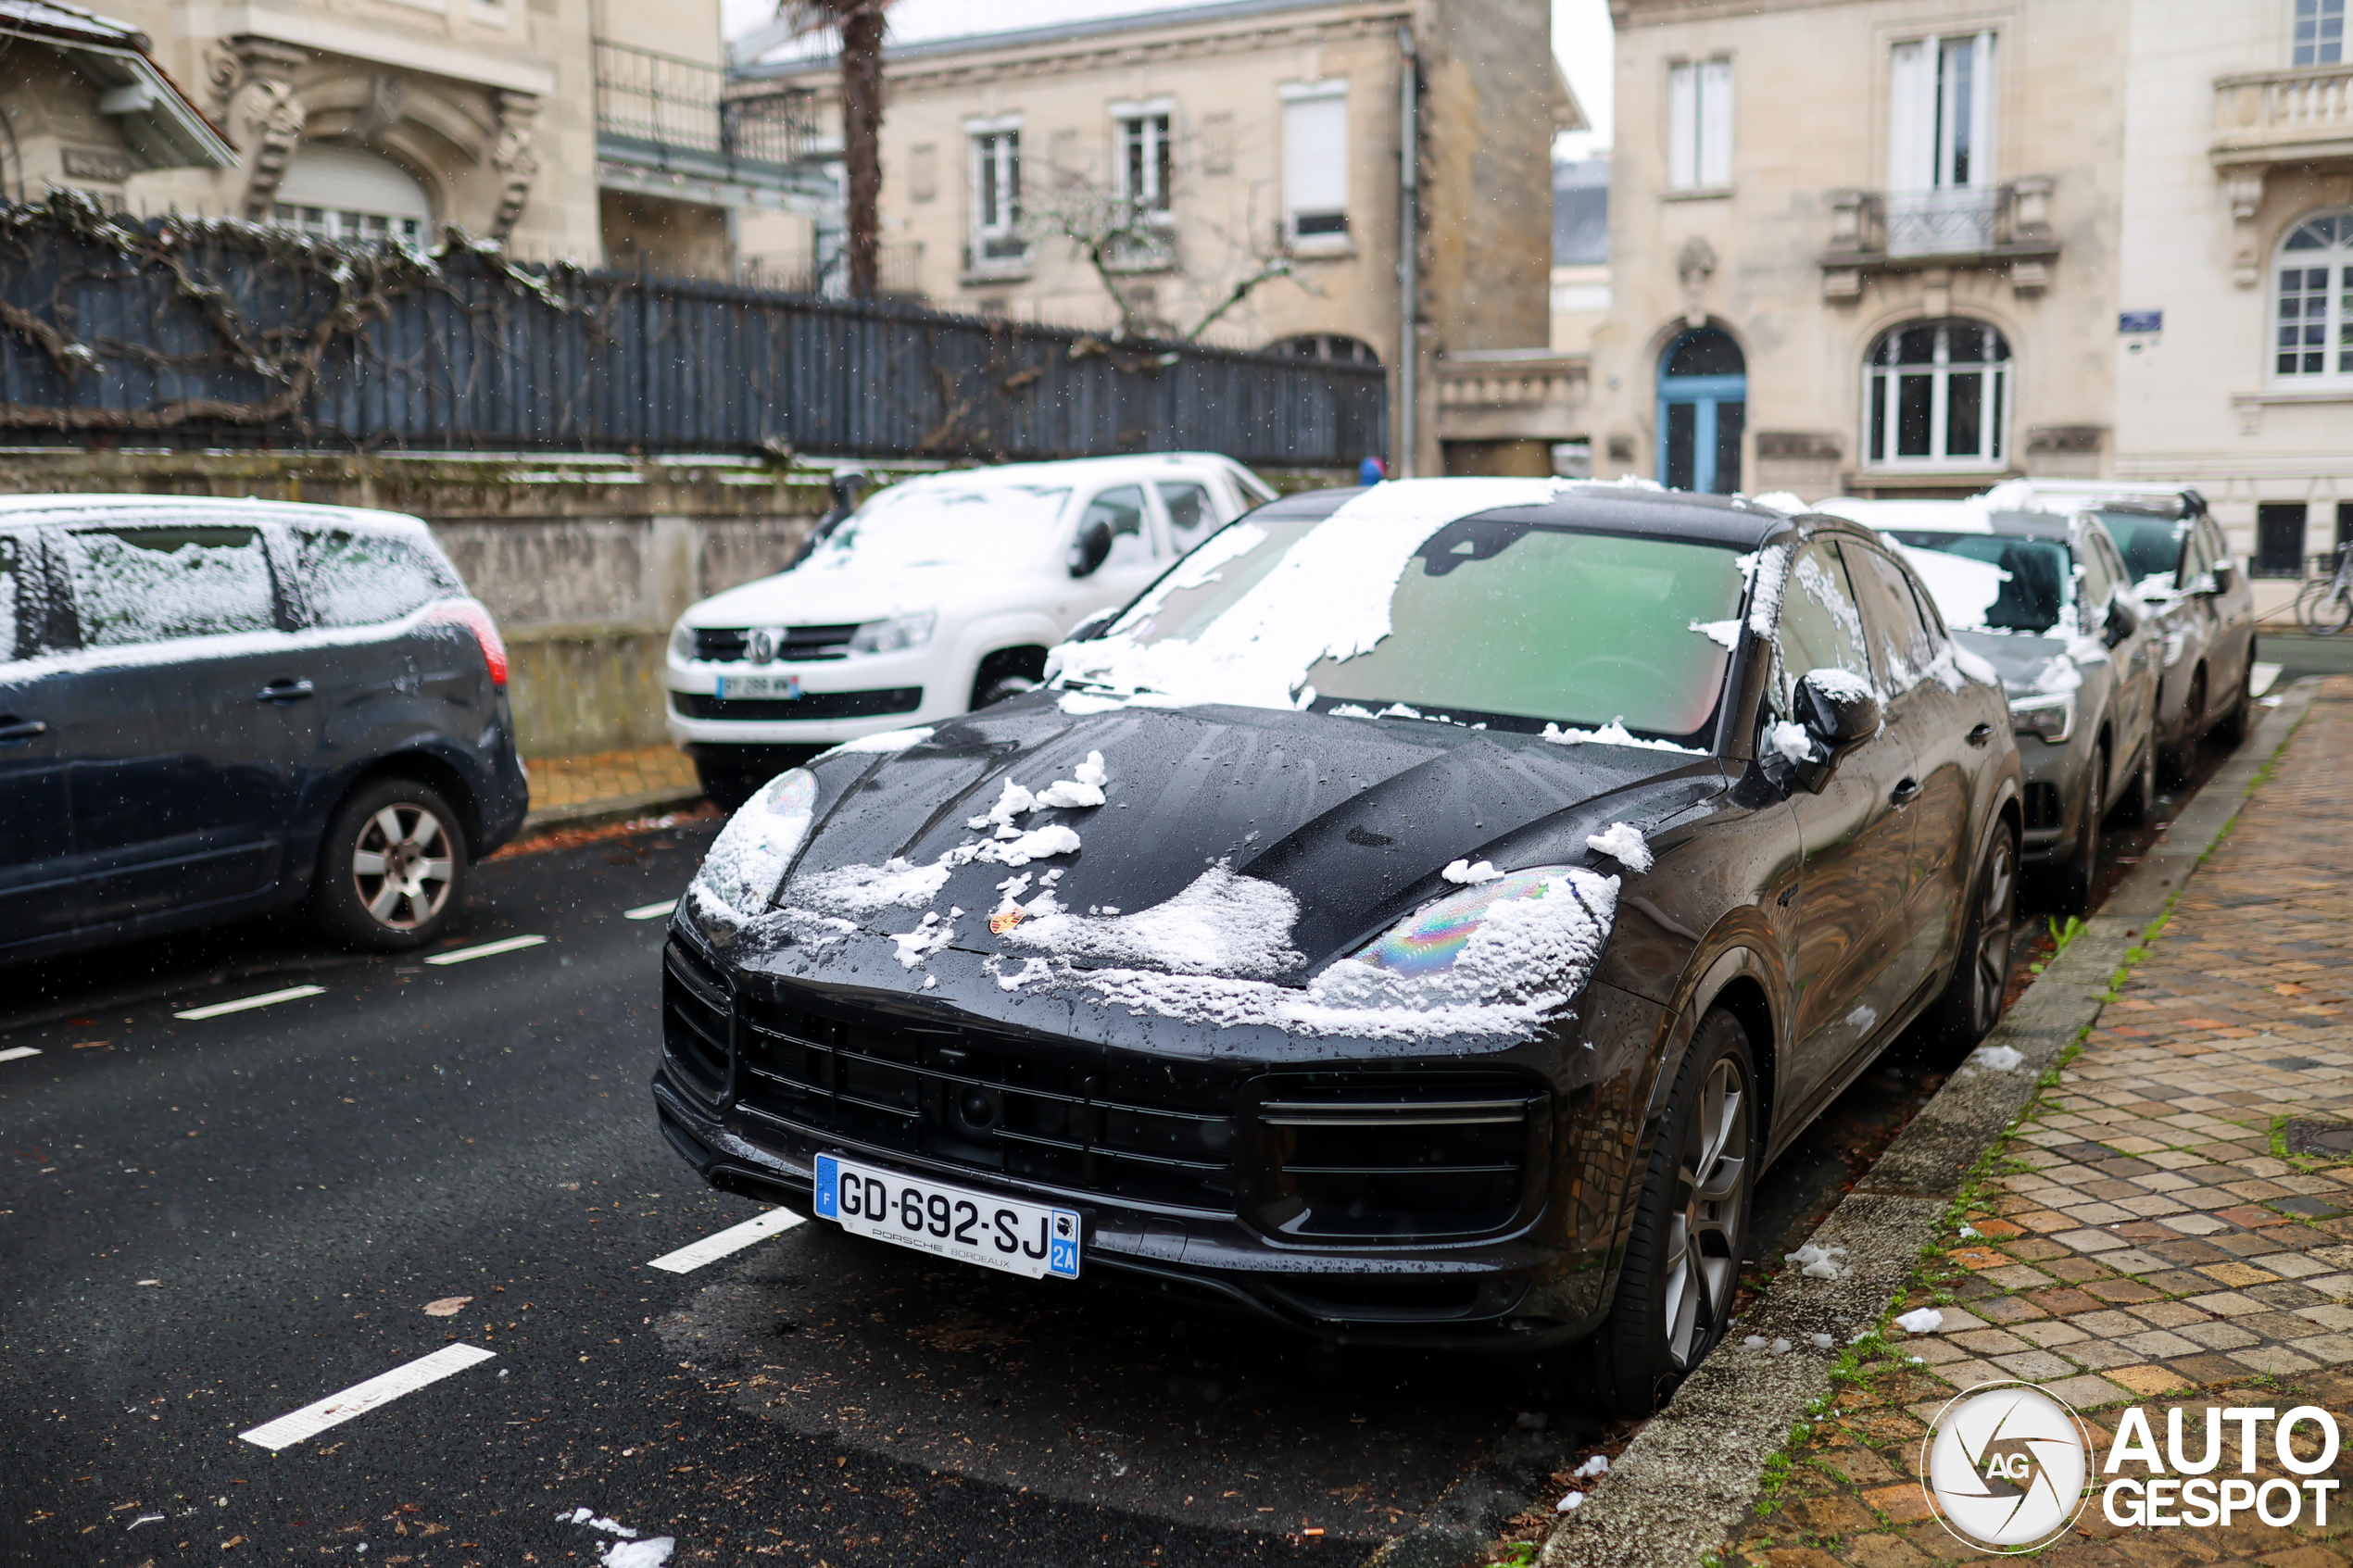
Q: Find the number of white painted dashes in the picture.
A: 6